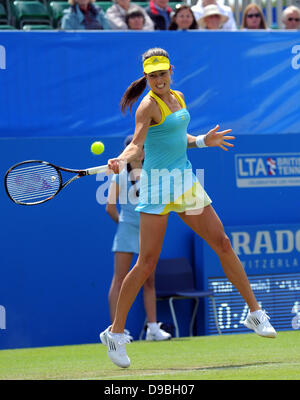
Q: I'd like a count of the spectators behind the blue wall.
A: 9